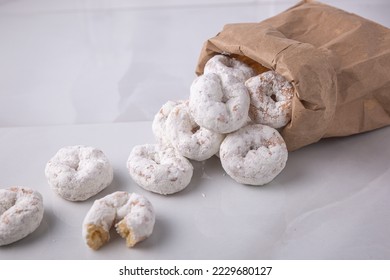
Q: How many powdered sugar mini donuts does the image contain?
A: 10